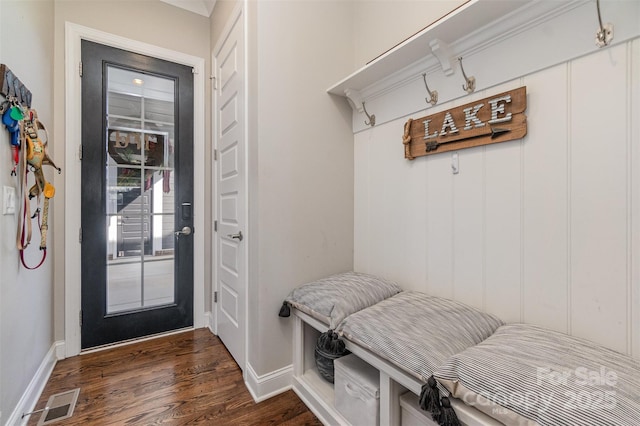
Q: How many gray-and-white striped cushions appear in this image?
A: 3